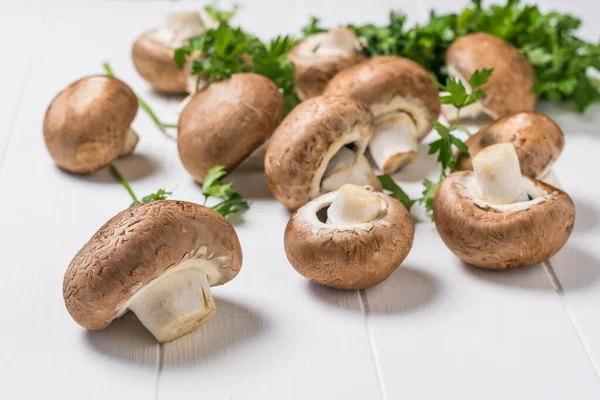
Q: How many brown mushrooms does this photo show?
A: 11